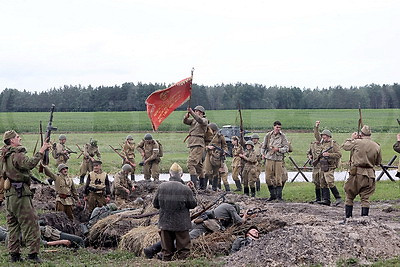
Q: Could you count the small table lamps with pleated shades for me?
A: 0